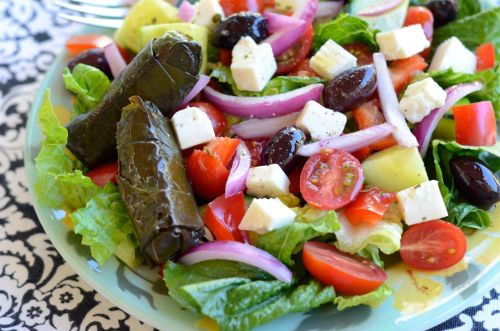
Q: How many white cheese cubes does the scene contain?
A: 11